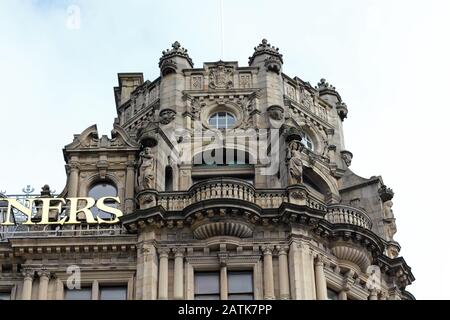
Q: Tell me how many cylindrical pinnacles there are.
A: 3